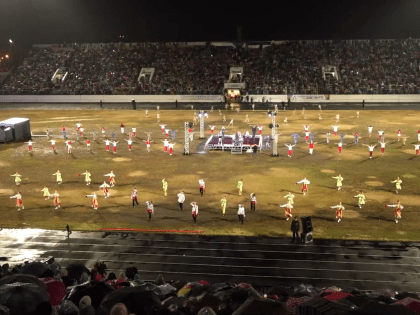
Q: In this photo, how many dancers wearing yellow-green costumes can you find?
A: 11